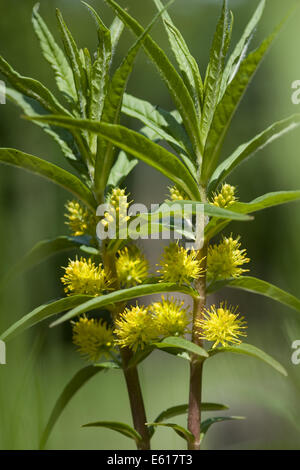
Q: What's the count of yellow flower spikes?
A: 12